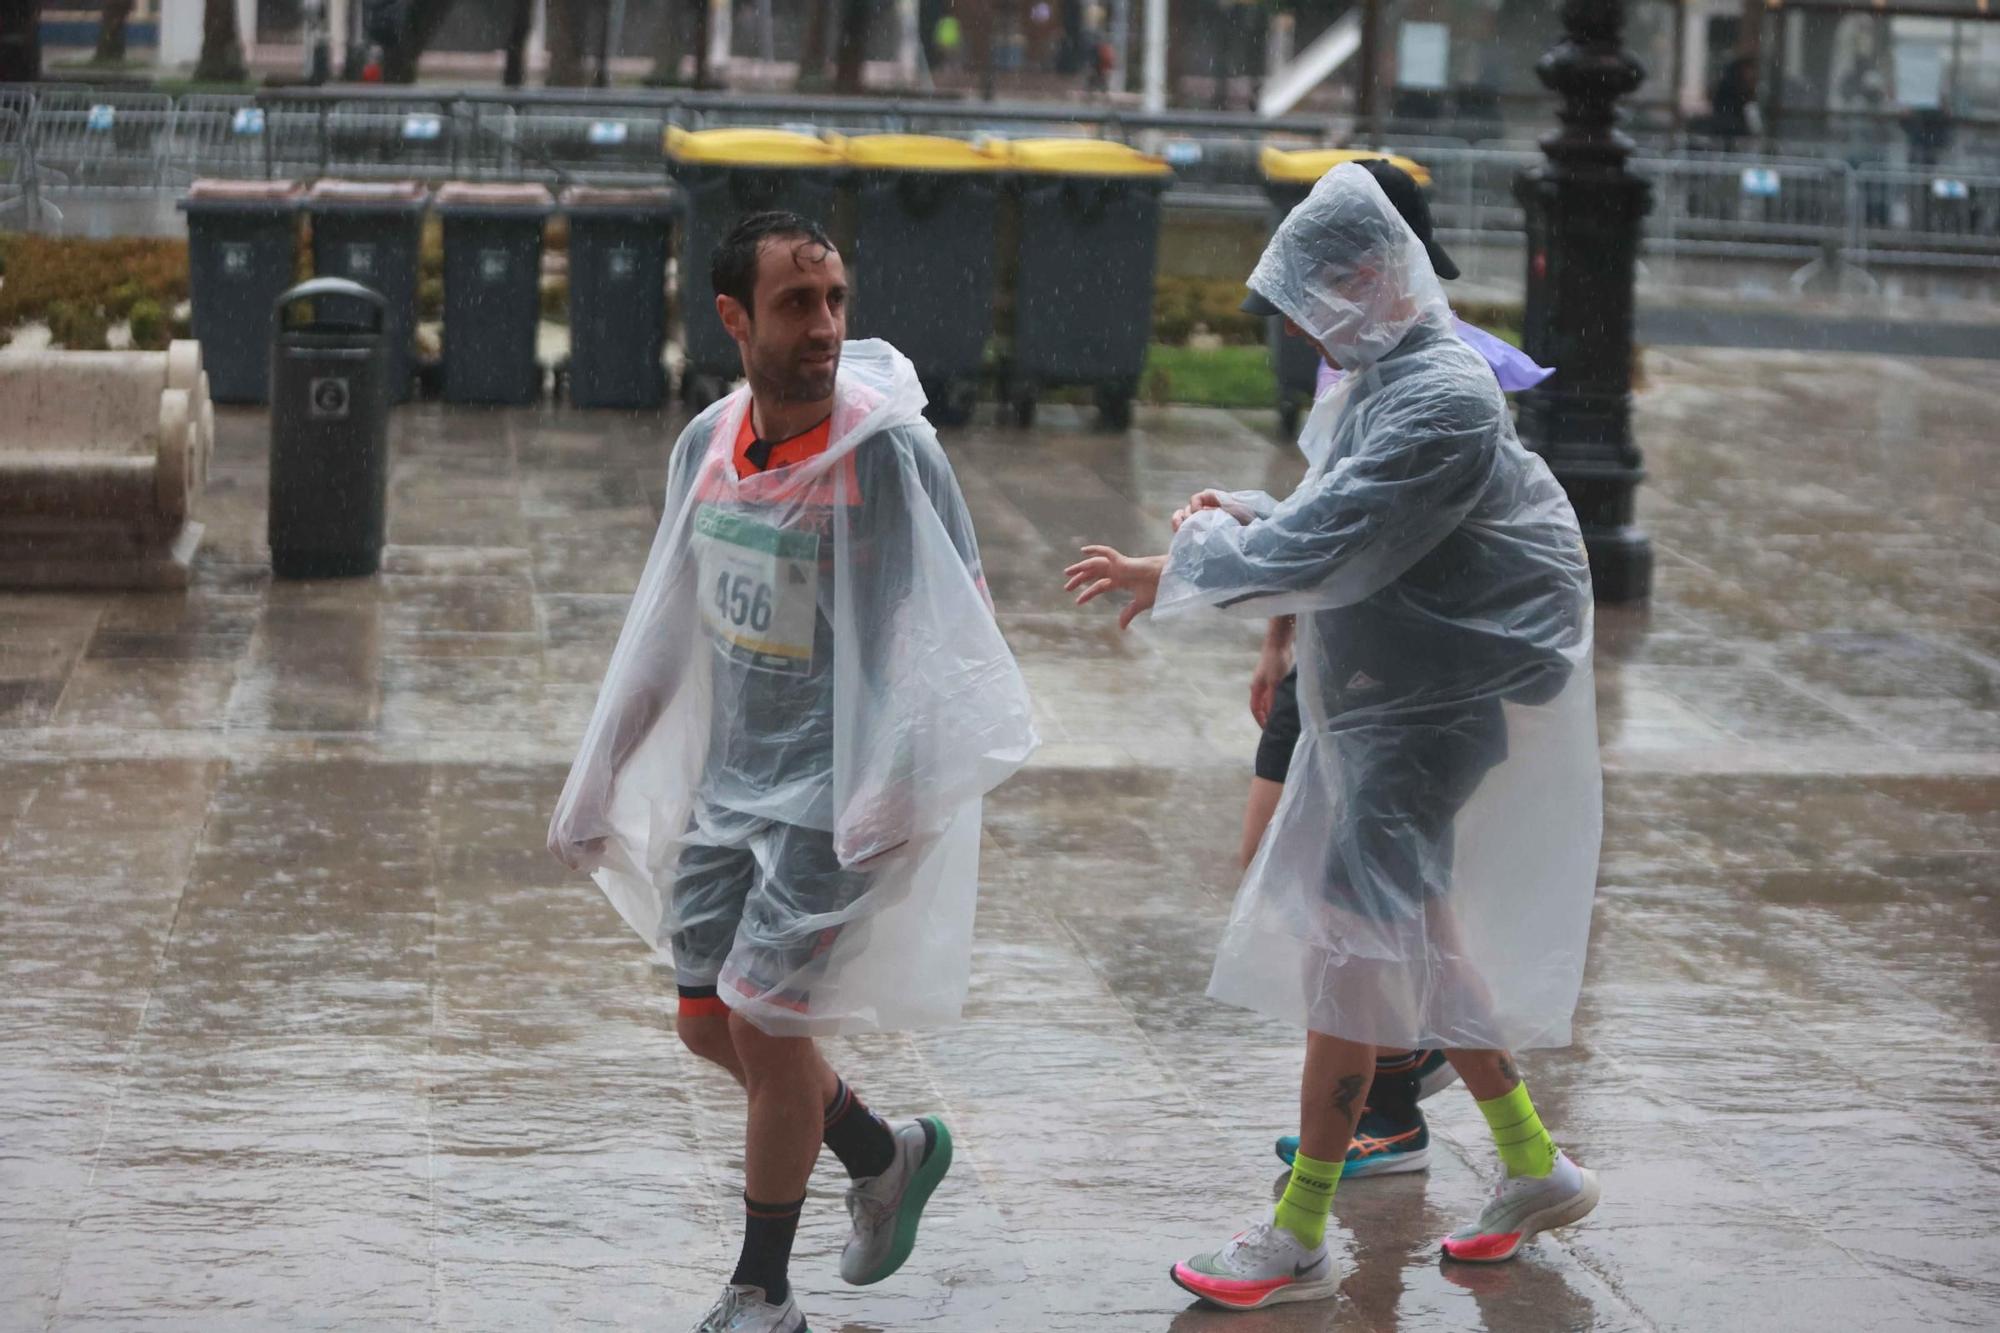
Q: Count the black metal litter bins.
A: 1